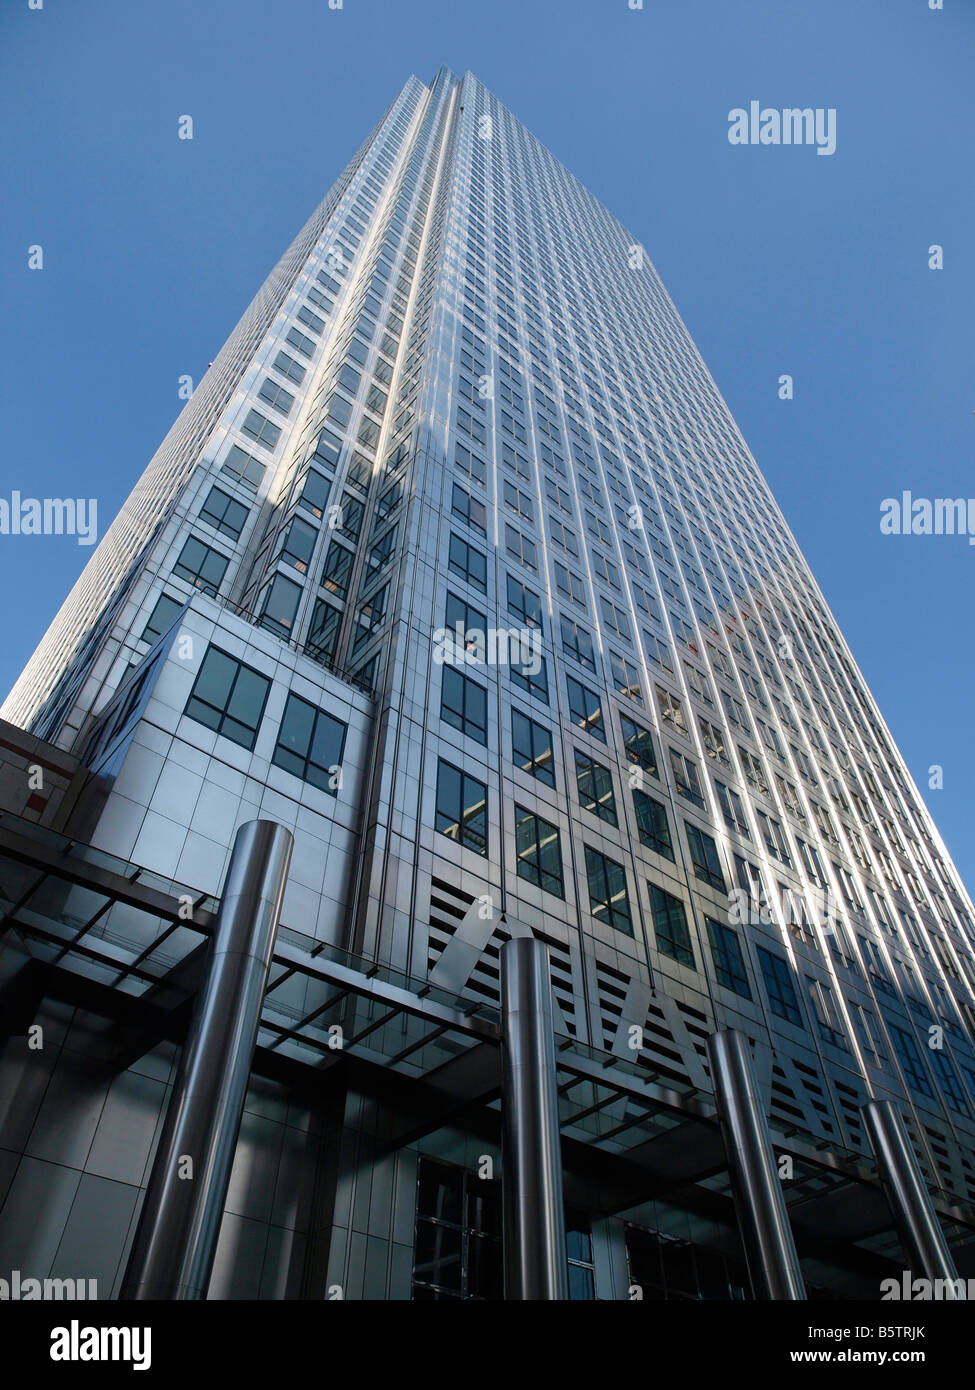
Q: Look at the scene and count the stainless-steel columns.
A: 4